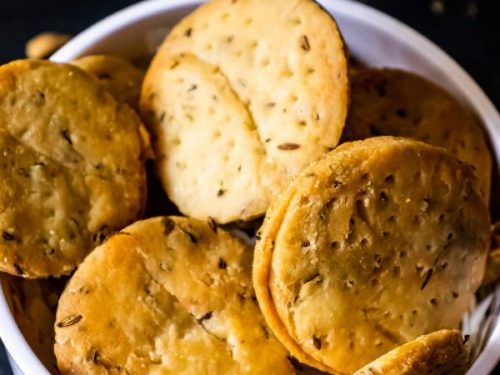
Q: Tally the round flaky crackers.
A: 7